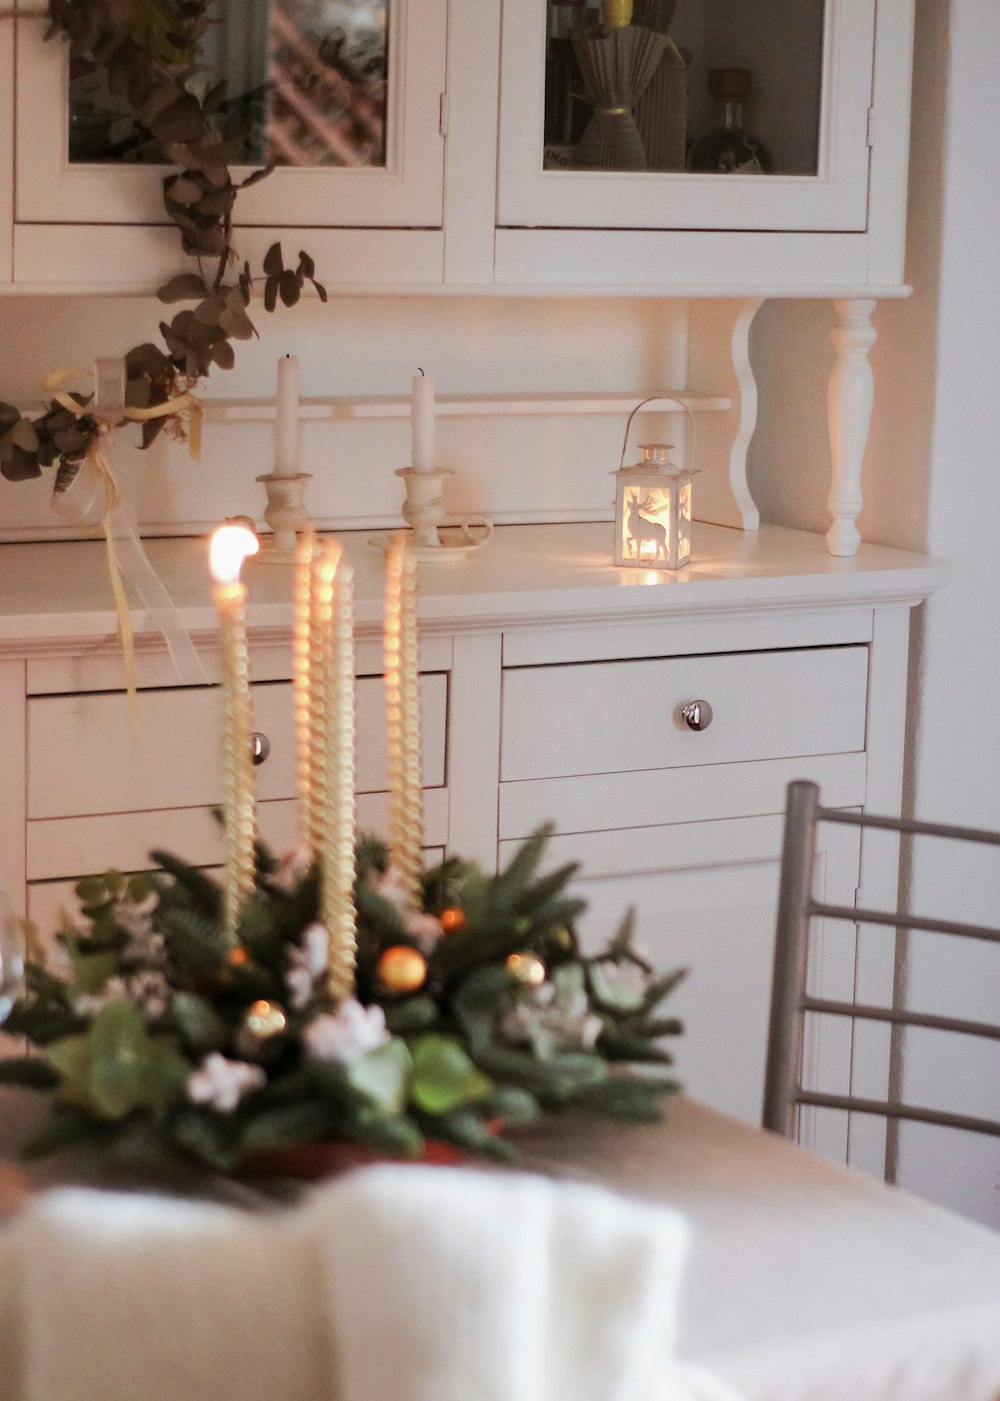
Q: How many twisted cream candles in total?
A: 4